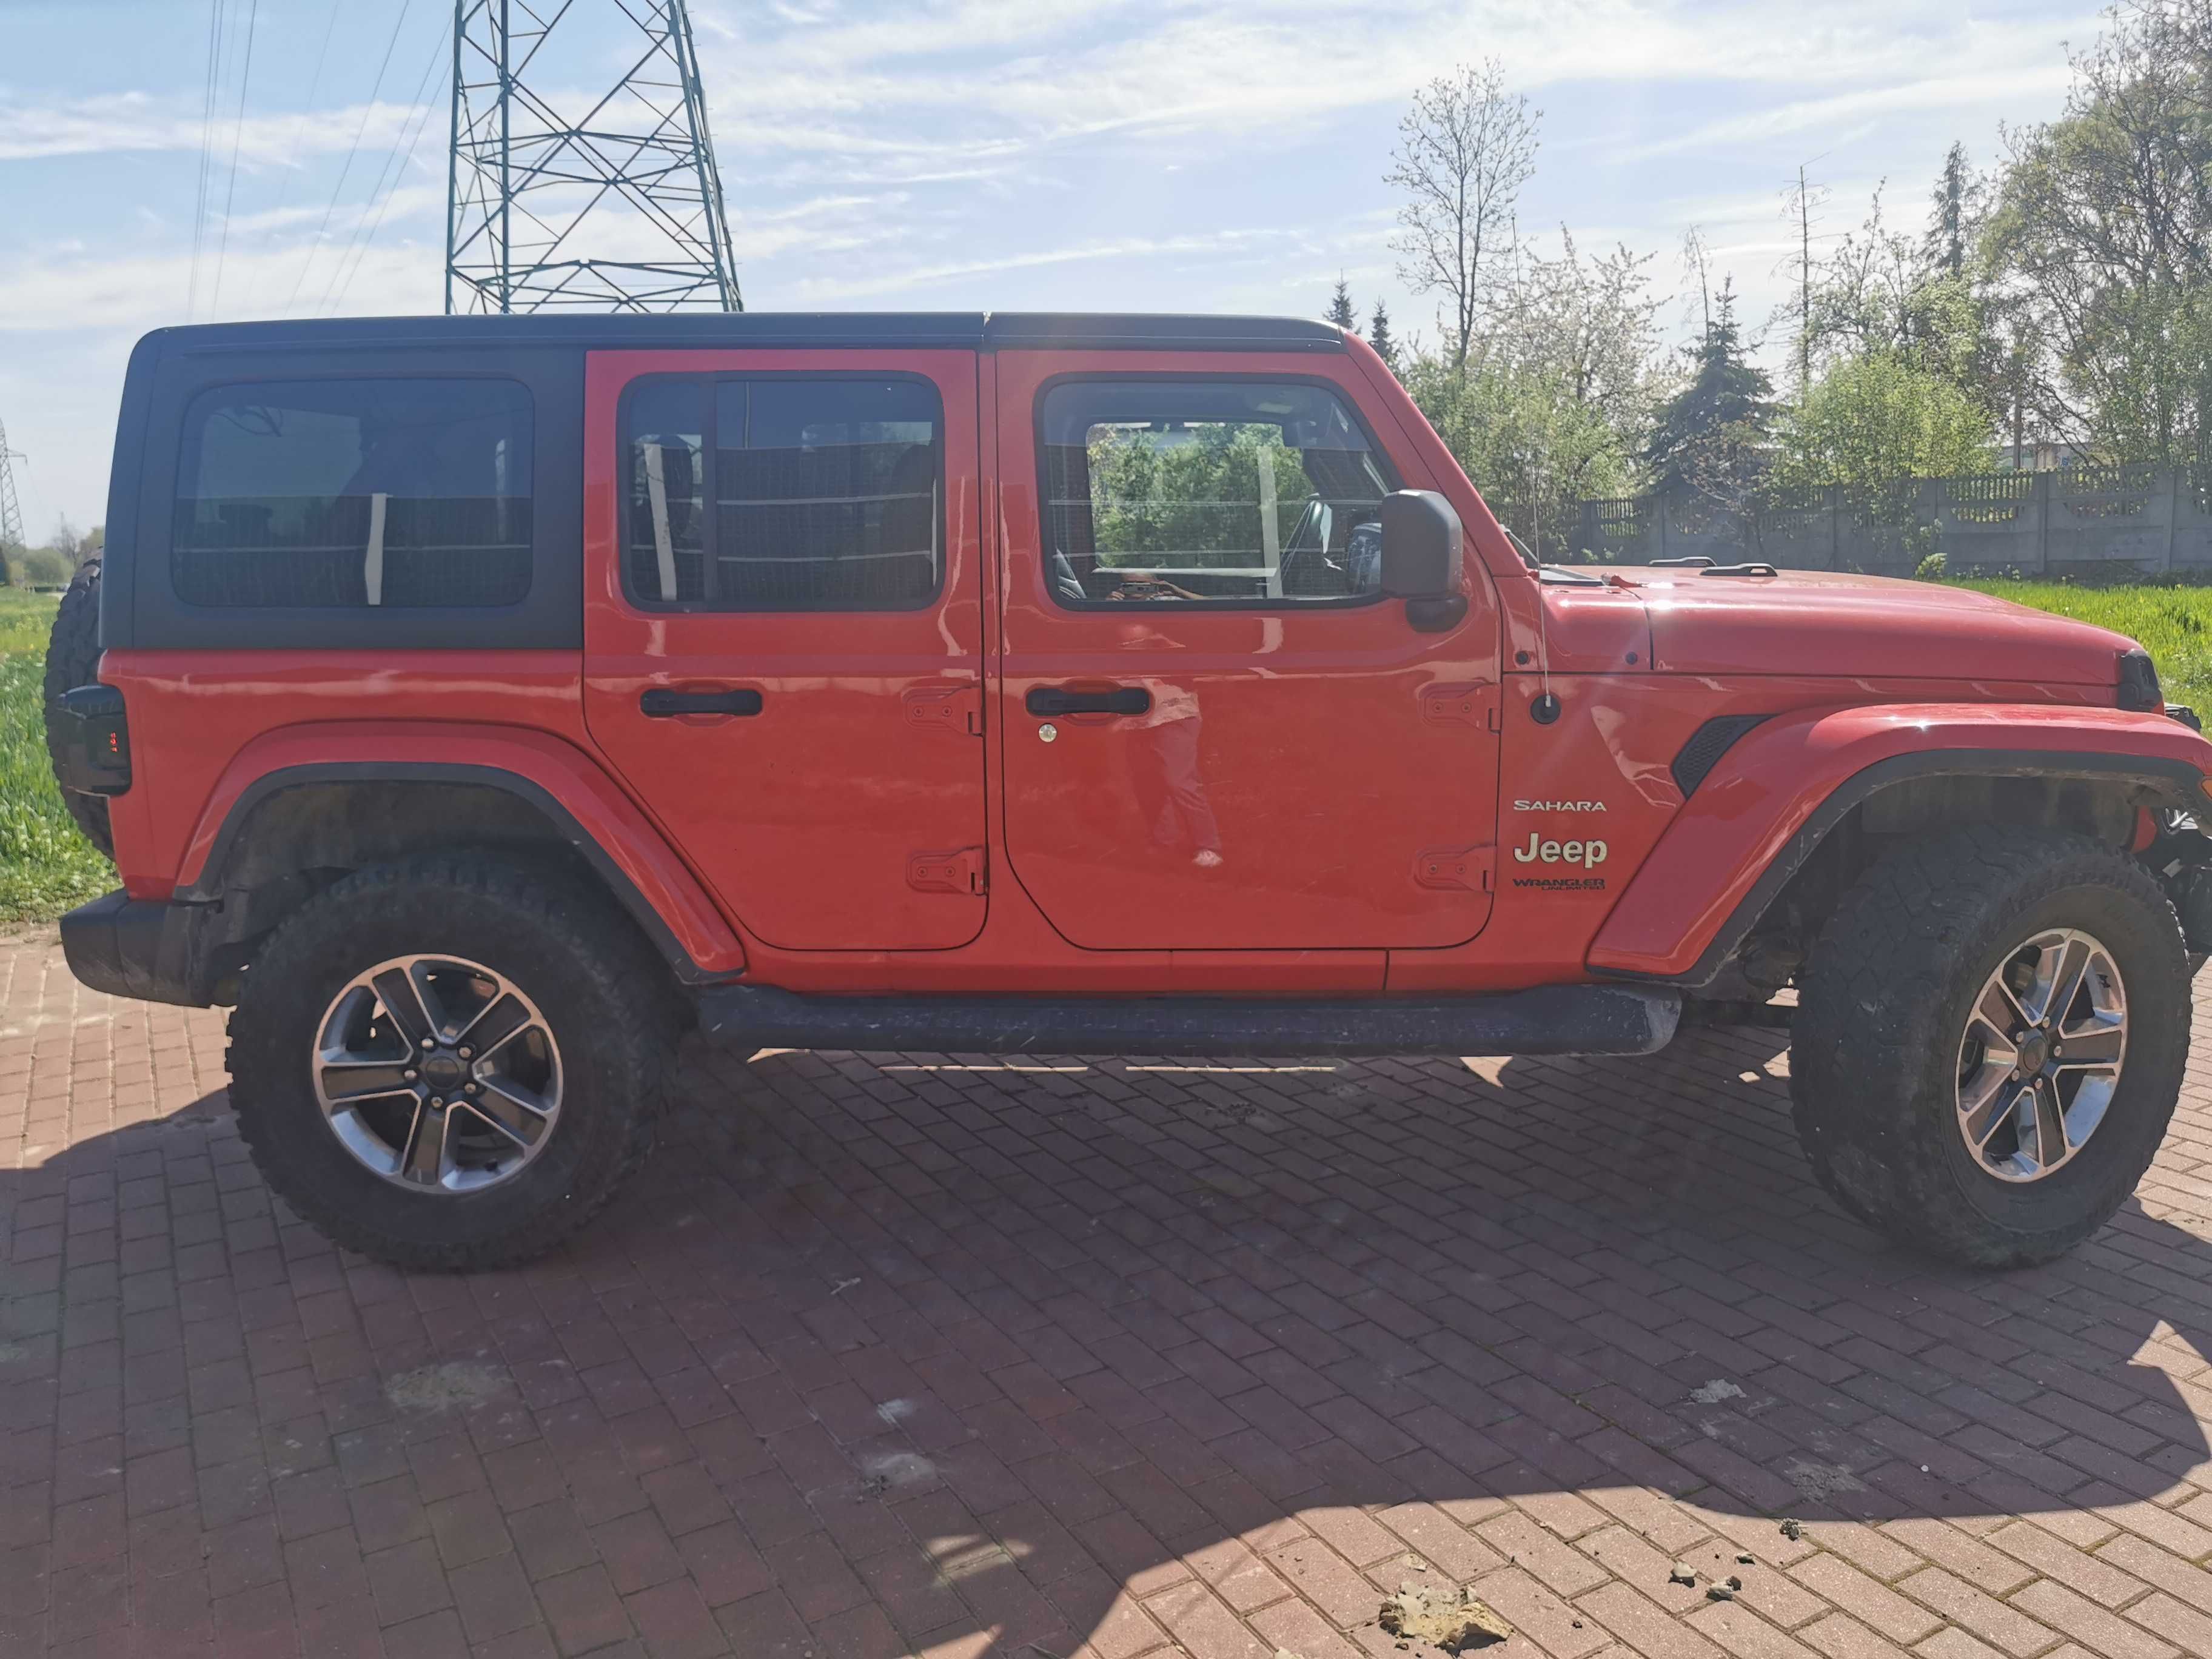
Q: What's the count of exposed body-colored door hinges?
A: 4